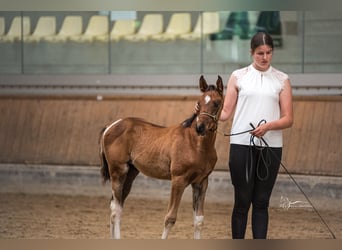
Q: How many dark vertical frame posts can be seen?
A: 4